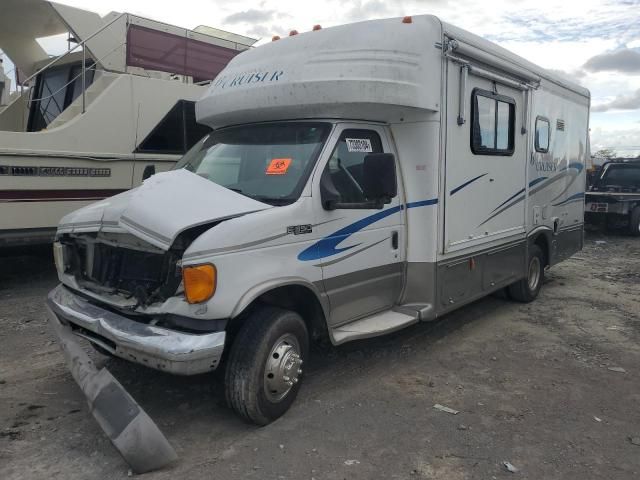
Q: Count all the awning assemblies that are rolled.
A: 2